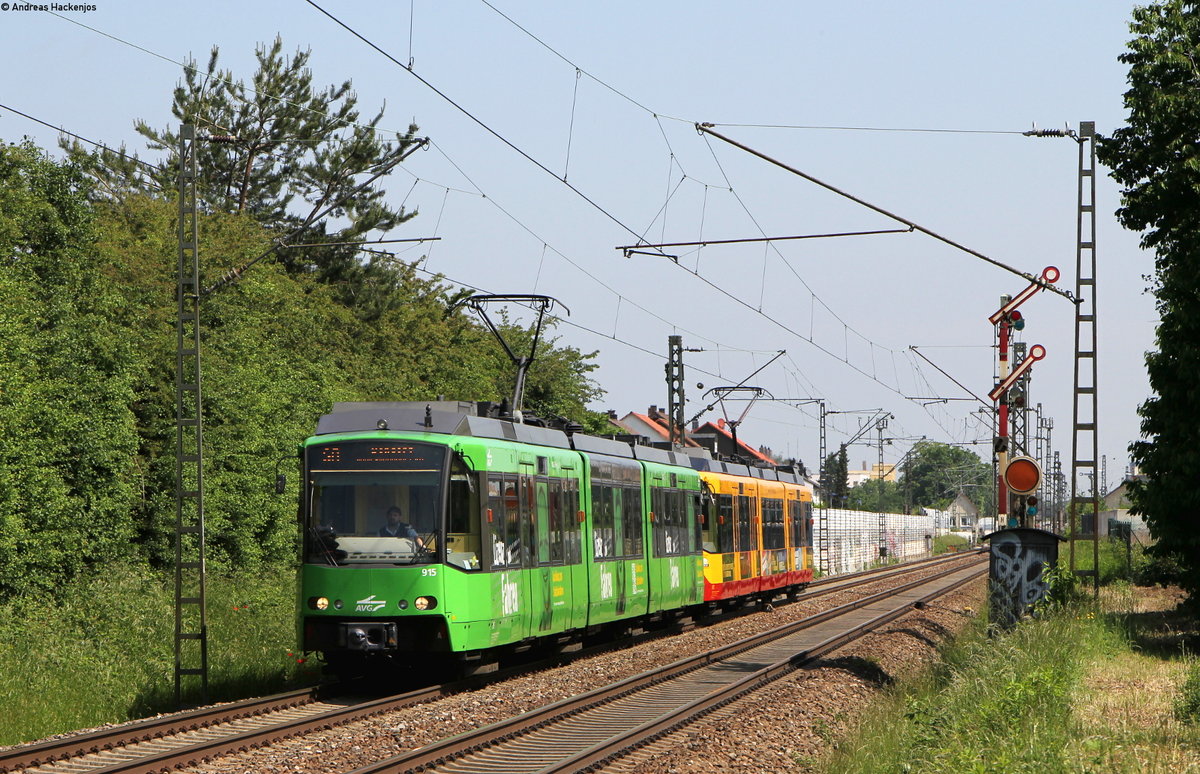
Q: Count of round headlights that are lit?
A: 2